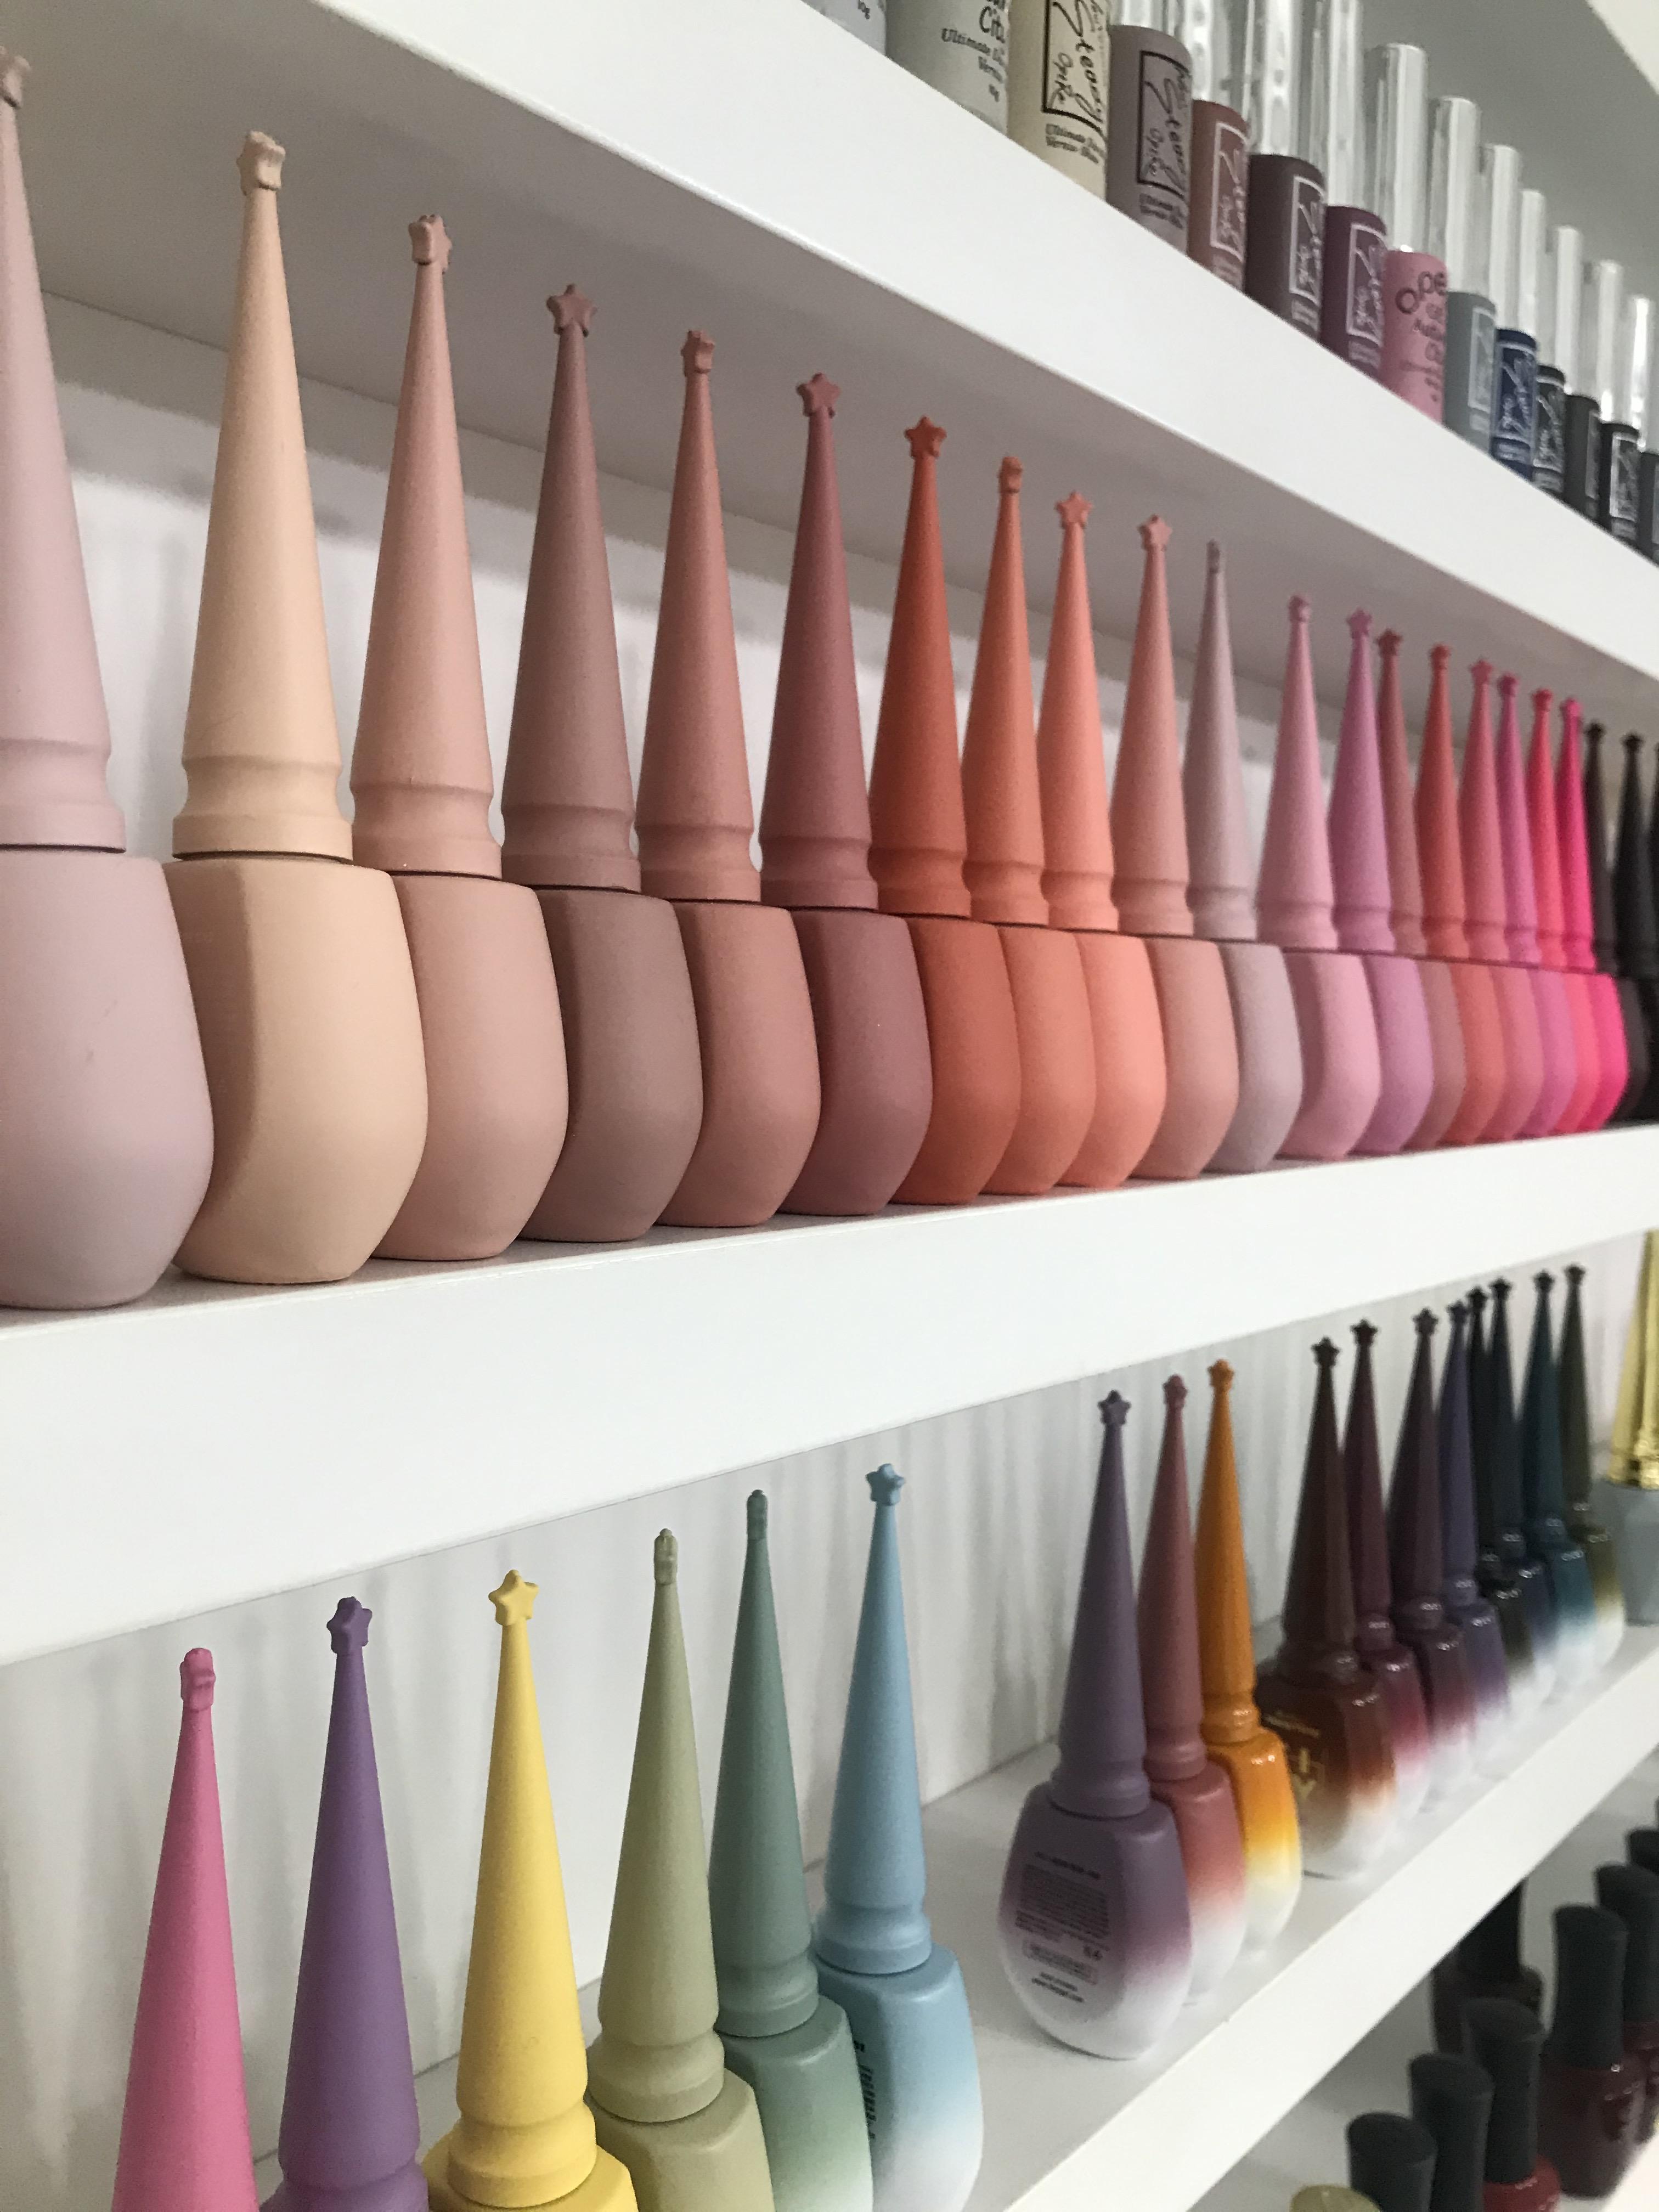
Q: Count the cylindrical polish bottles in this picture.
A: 14